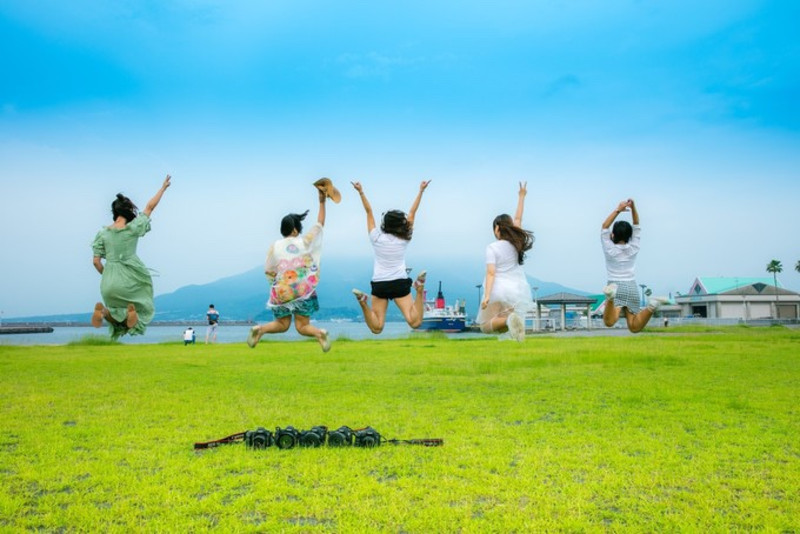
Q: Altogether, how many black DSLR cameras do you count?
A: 5